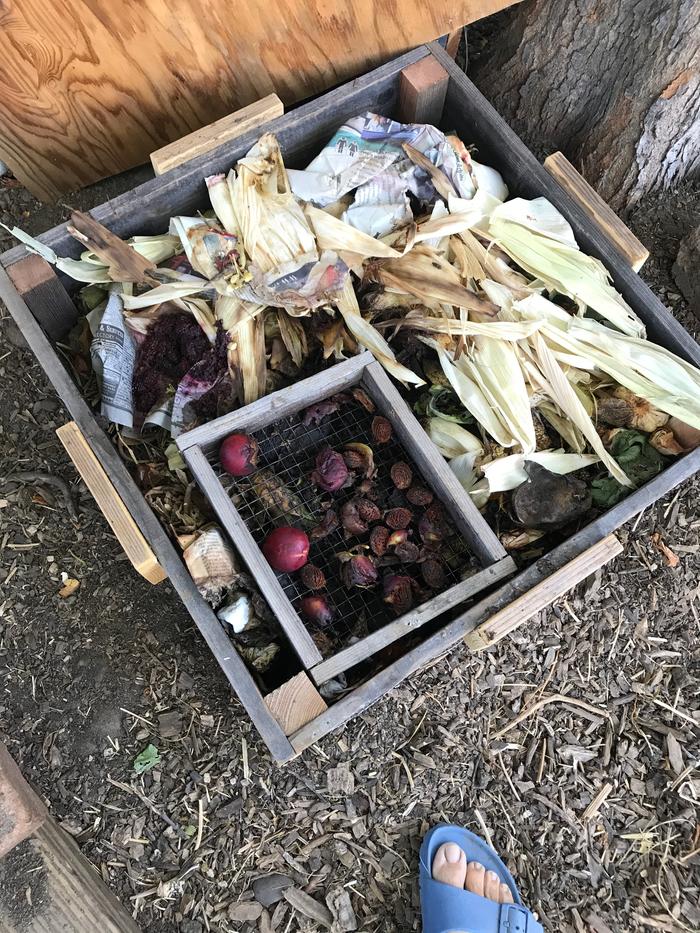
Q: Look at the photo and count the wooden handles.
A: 4